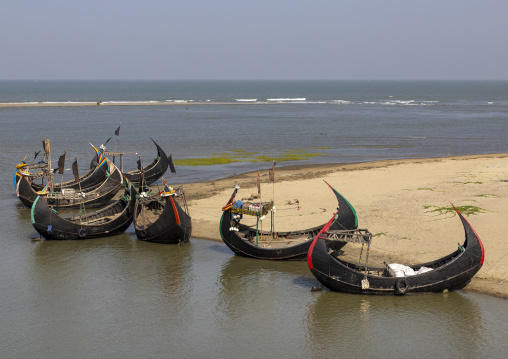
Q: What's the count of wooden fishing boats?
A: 7